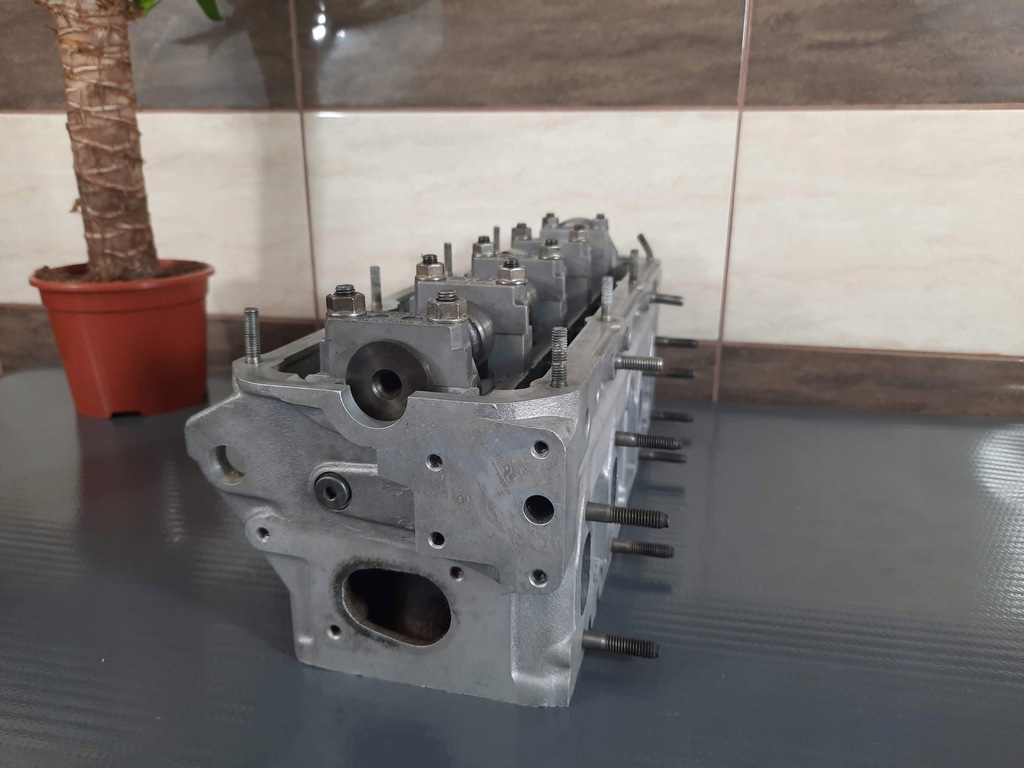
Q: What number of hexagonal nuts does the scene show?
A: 10